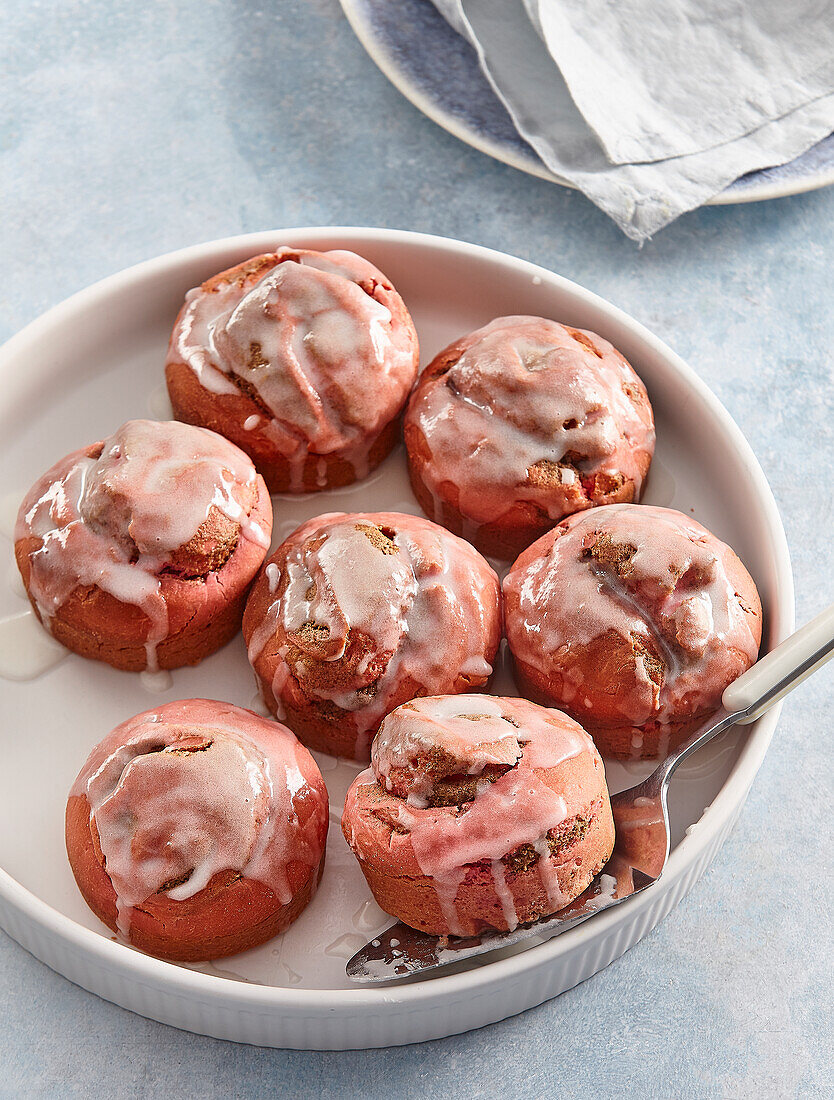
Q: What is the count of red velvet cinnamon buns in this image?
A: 7